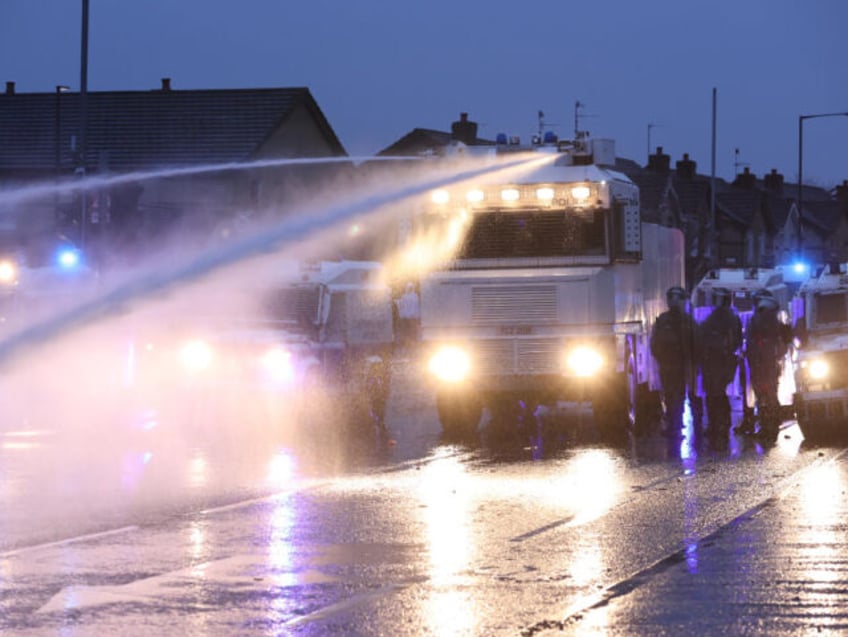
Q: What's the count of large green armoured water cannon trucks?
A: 0